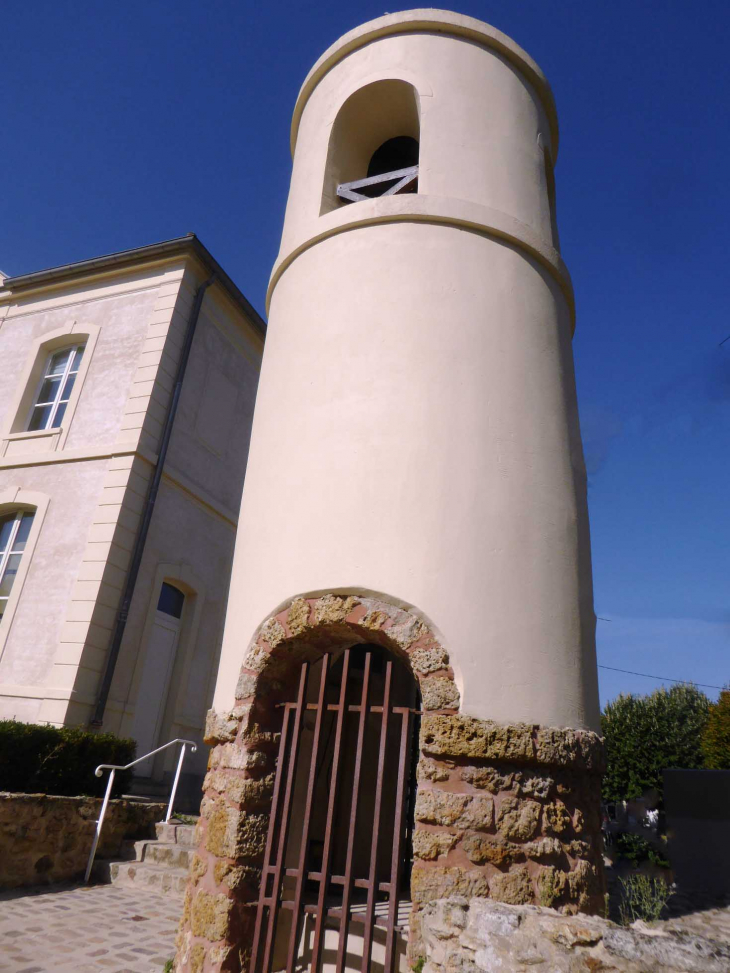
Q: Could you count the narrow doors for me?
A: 1